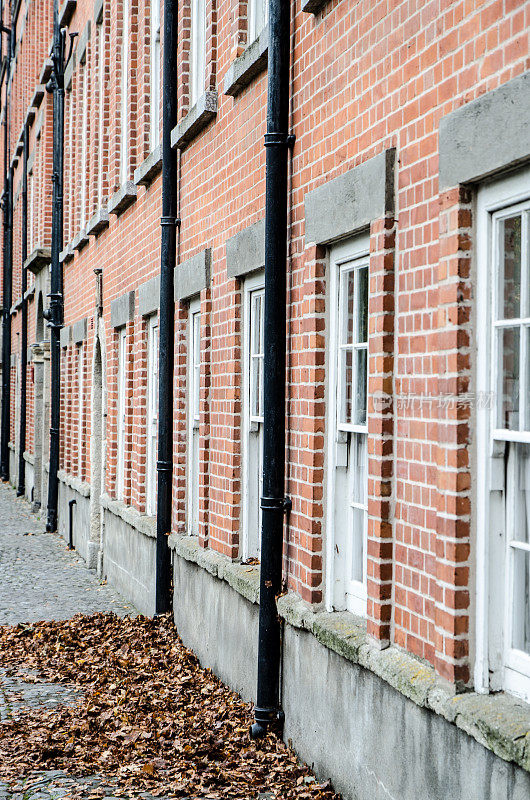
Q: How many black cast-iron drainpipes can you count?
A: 5